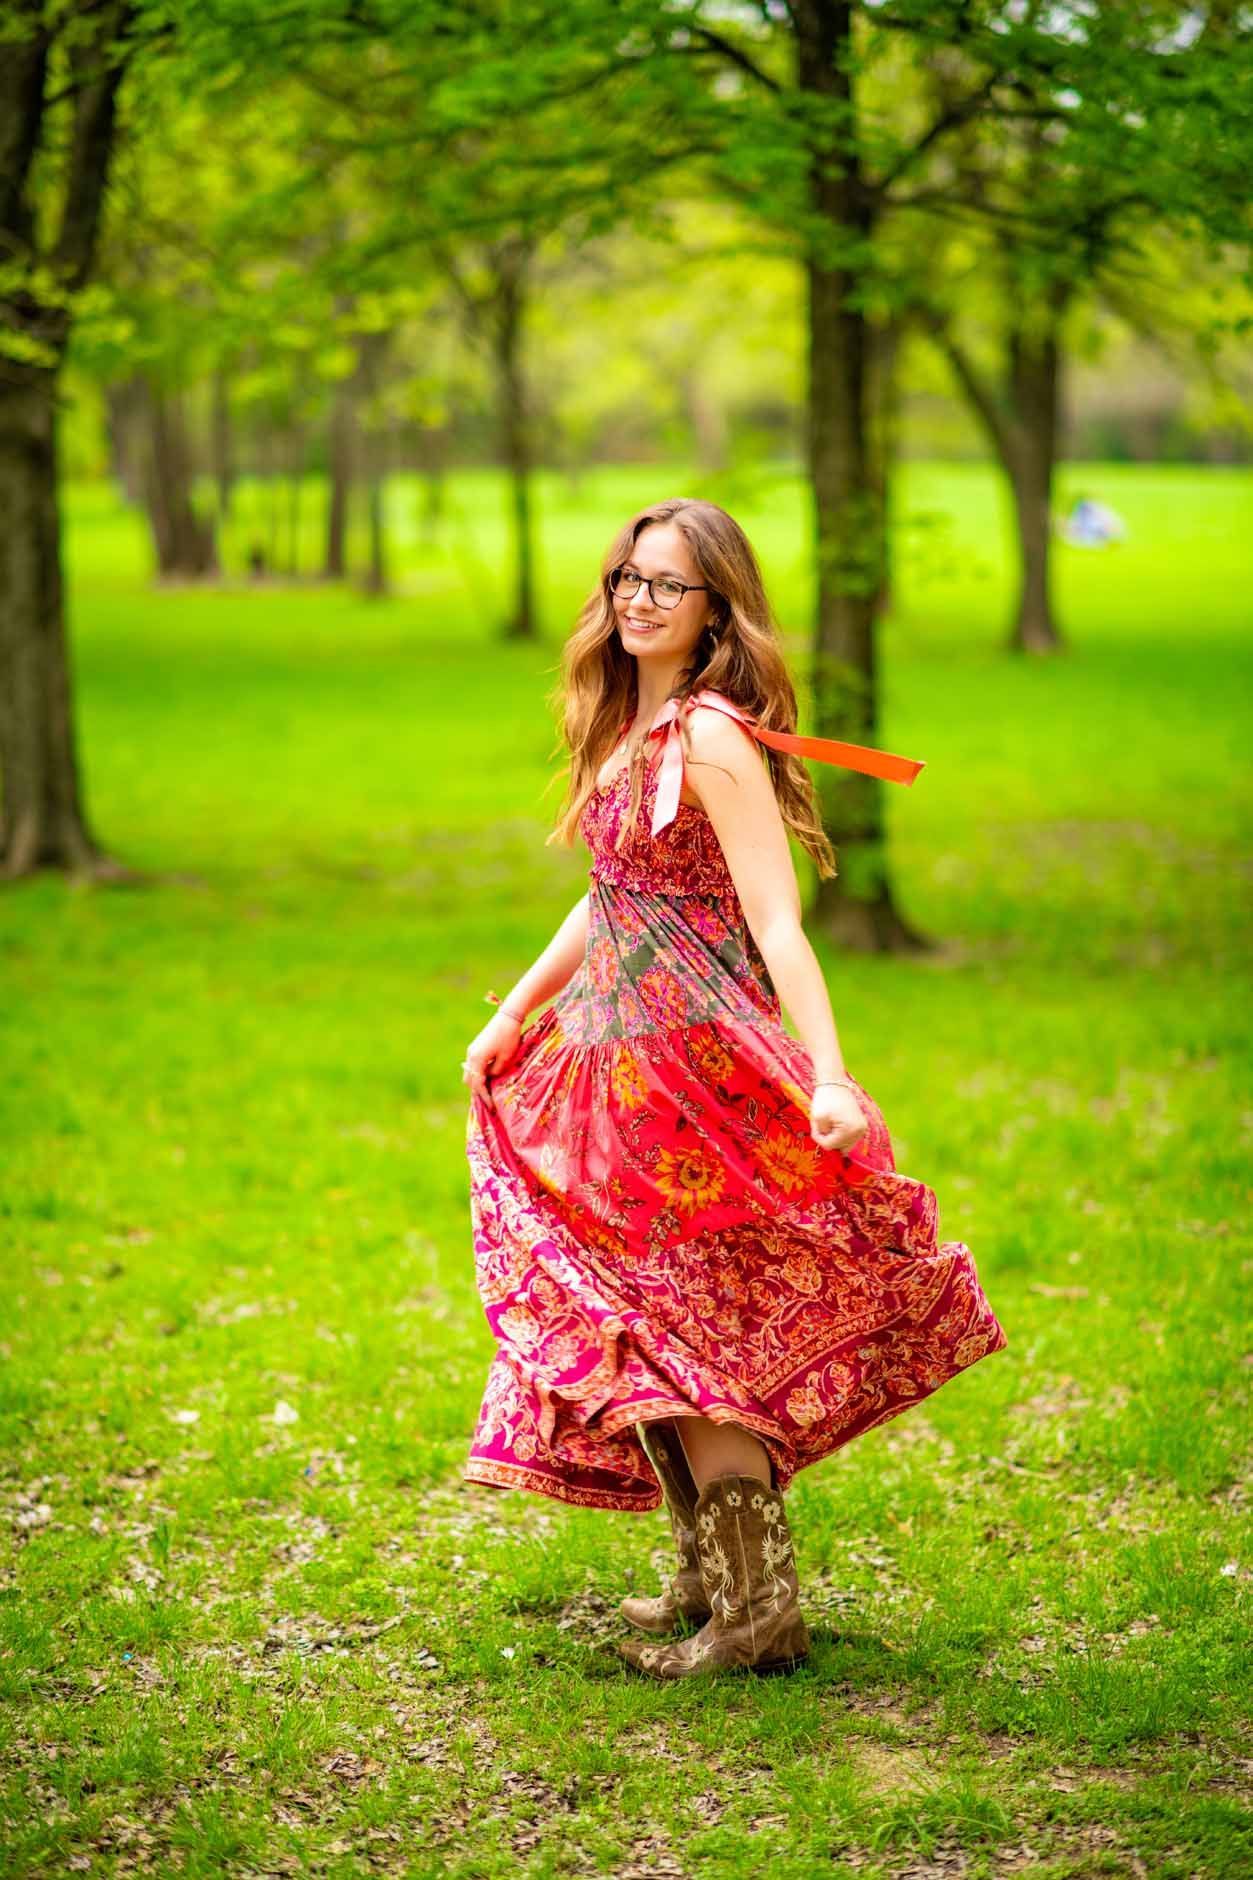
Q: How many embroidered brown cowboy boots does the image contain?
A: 2